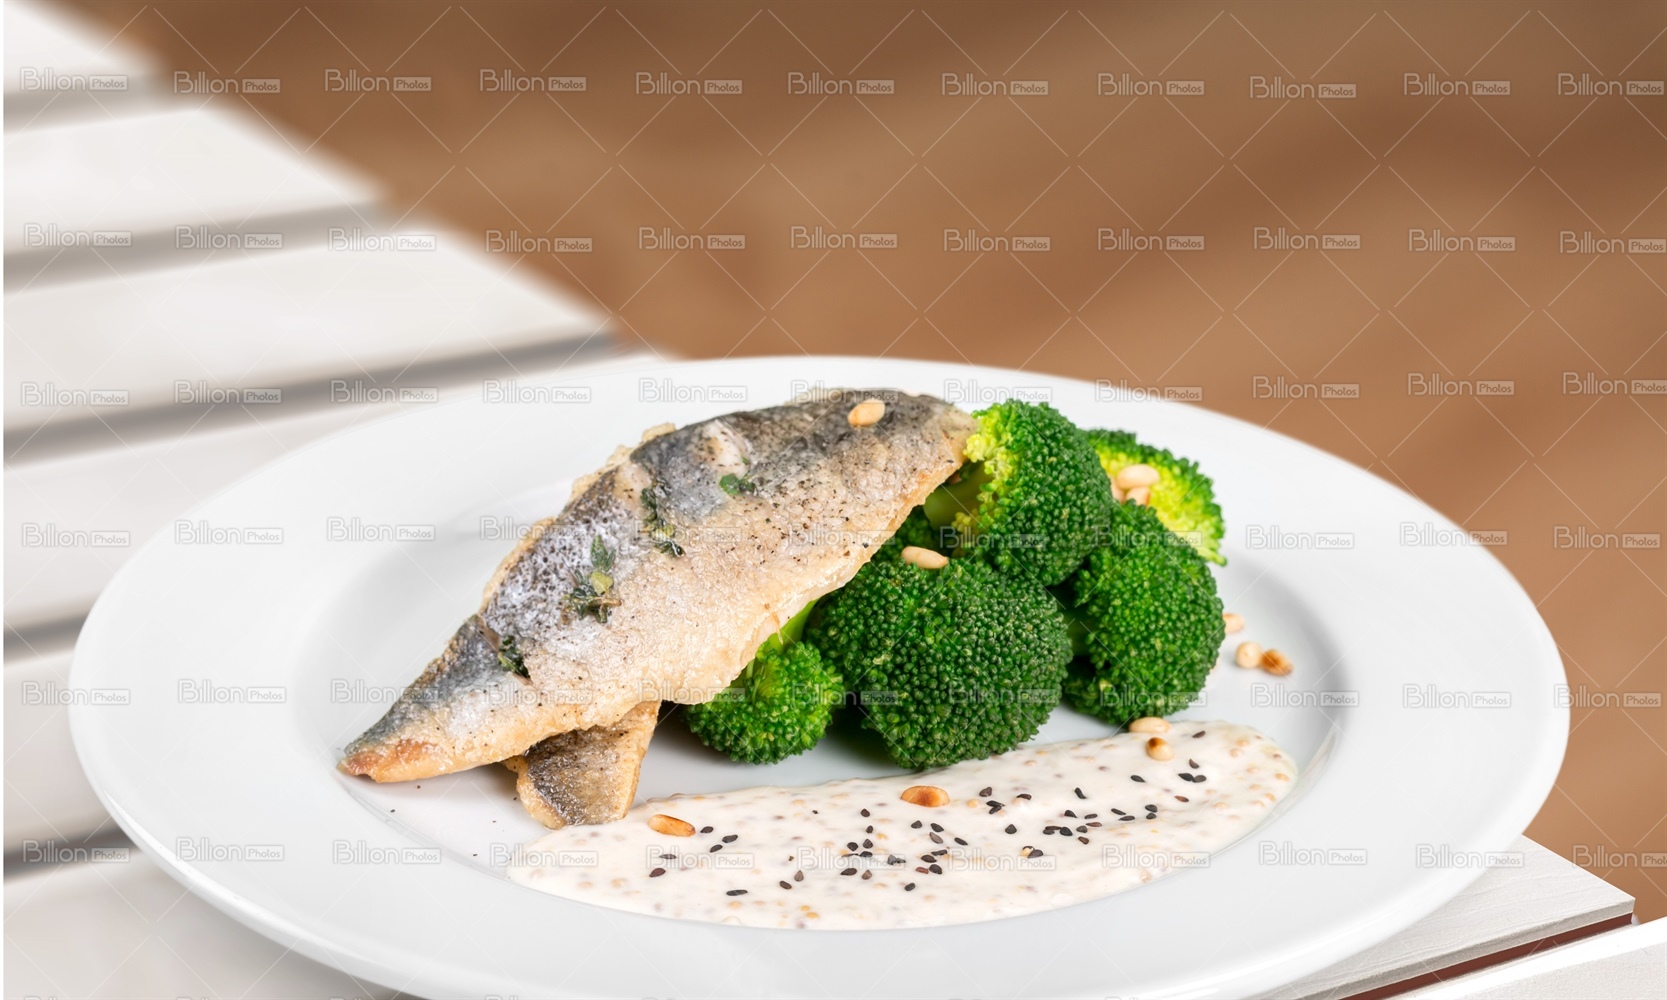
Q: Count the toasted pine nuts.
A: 12